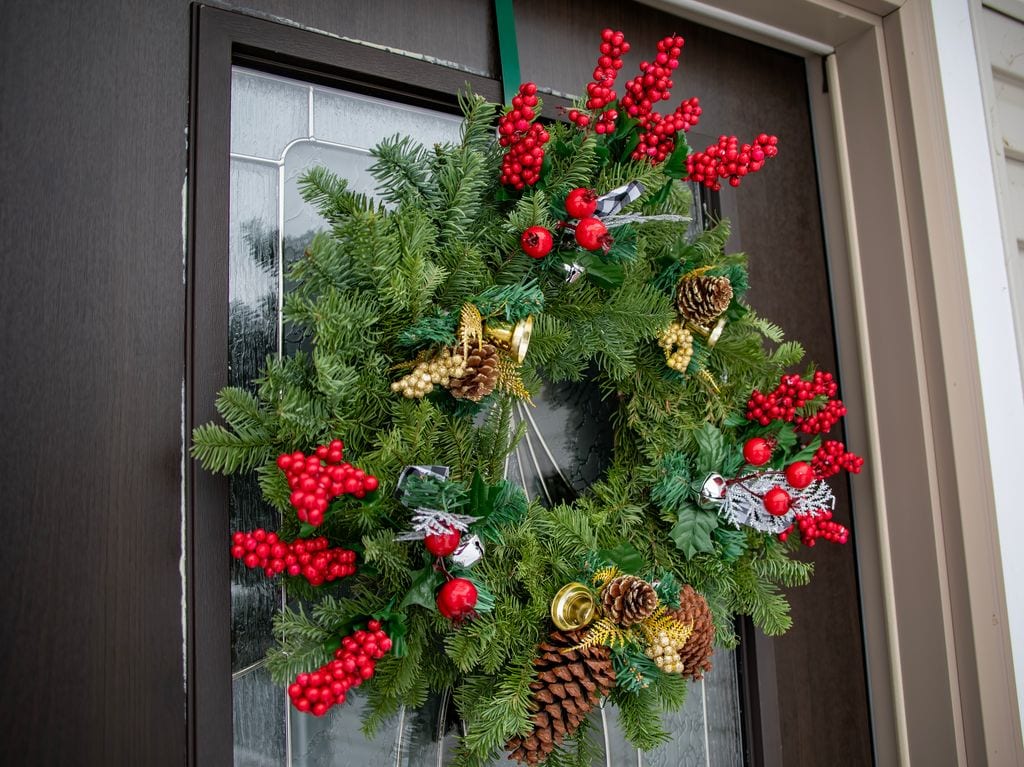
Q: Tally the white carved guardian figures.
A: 0